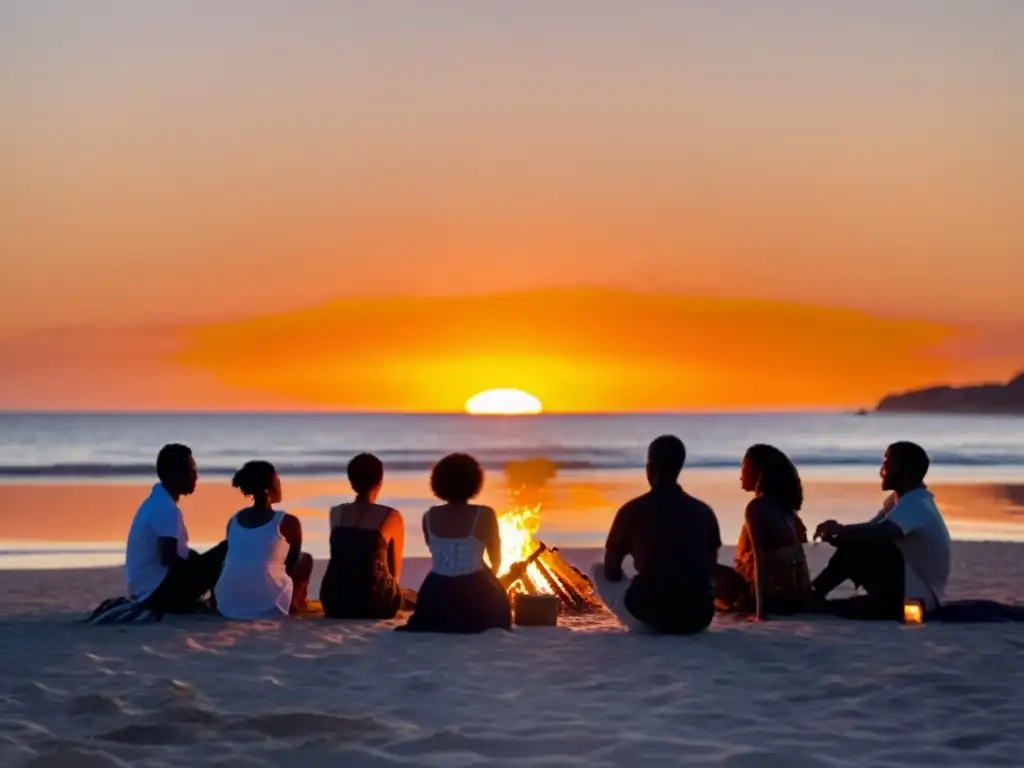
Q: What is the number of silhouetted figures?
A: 7